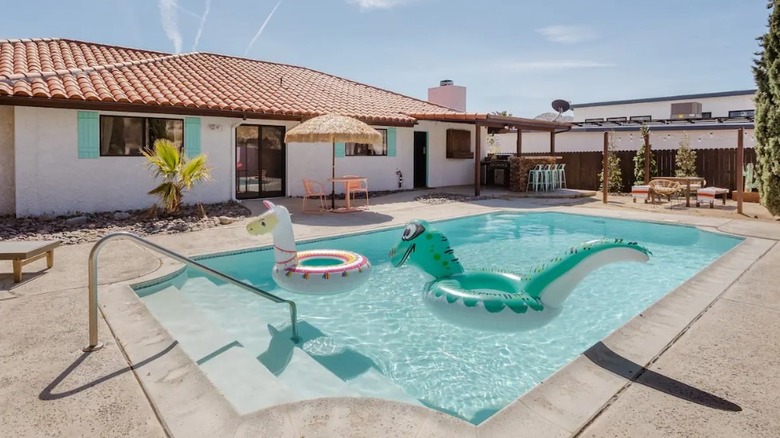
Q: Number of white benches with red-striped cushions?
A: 2